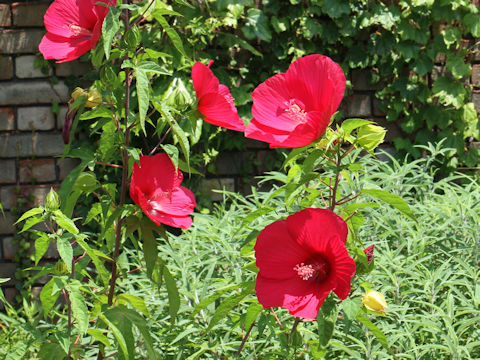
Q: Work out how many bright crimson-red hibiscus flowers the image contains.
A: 5